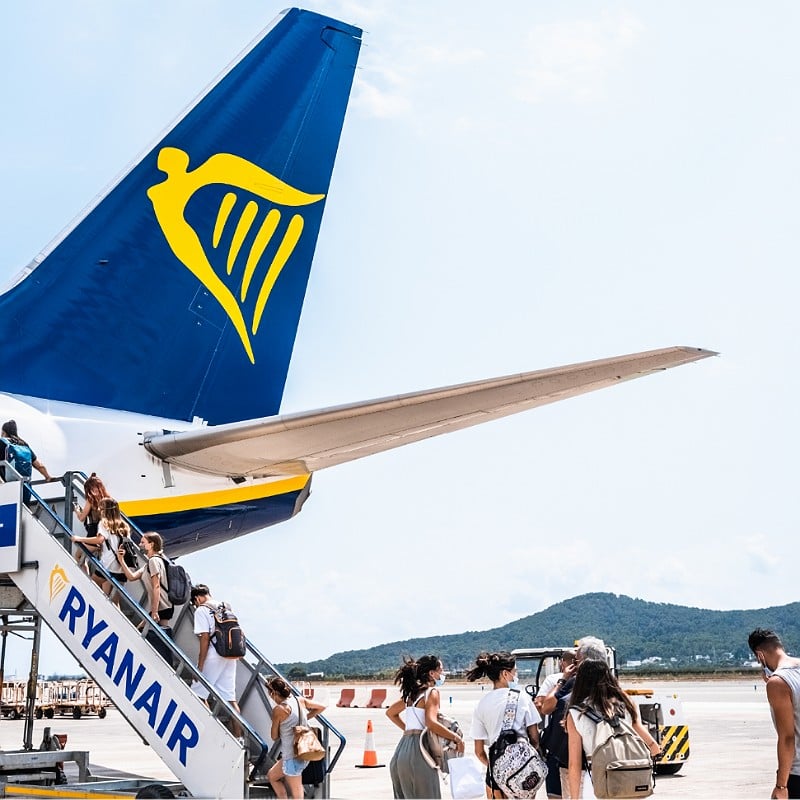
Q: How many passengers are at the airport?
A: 12